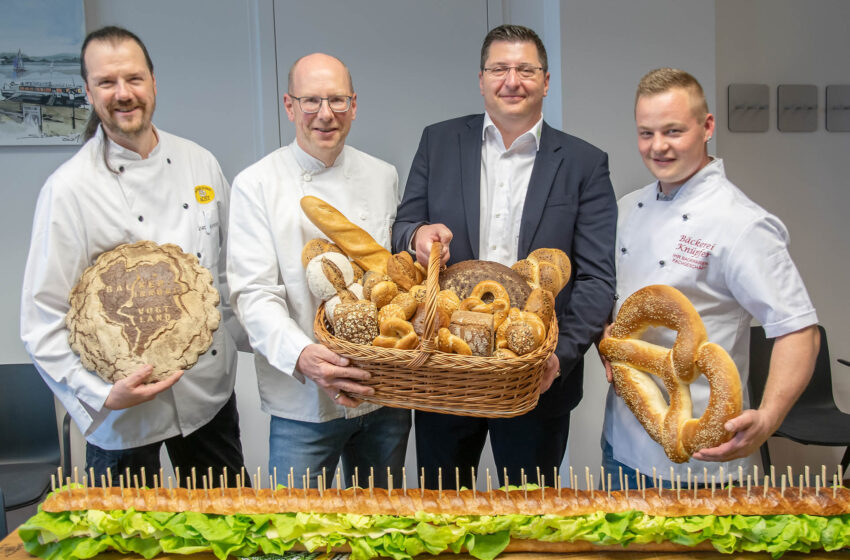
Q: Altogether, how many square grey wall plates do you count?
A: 3